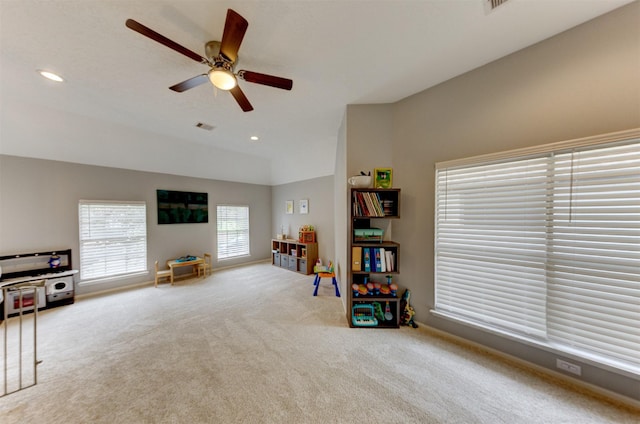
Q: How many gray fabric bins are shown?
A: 4